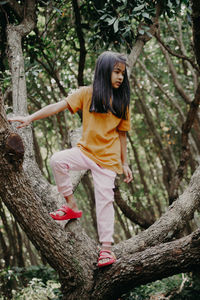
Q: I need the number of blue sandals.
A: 0